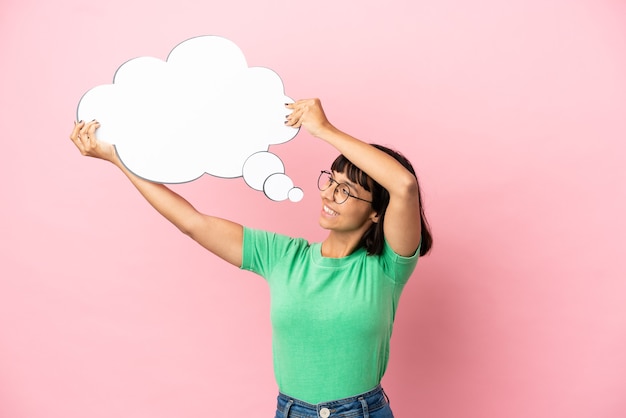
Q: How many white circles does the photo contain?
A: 3